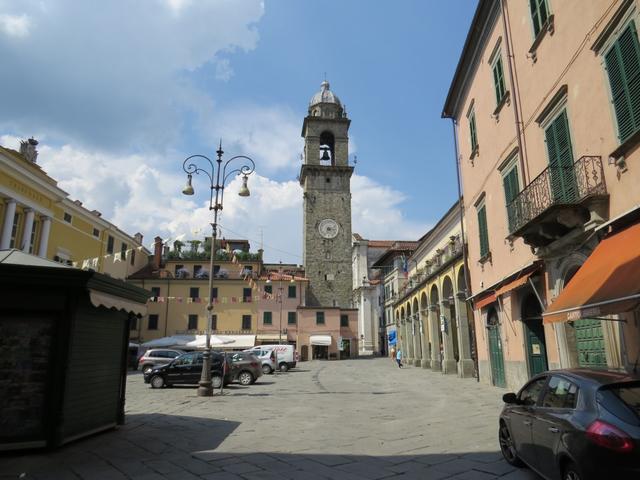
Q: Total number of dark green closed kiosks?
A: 1